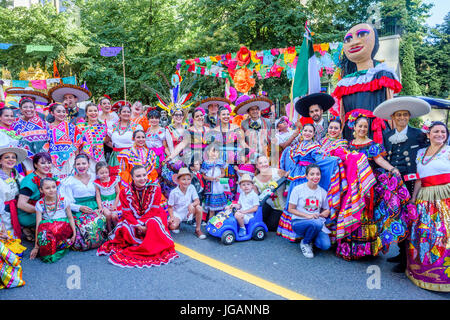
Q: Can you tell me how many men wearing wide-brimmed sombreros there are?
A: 6